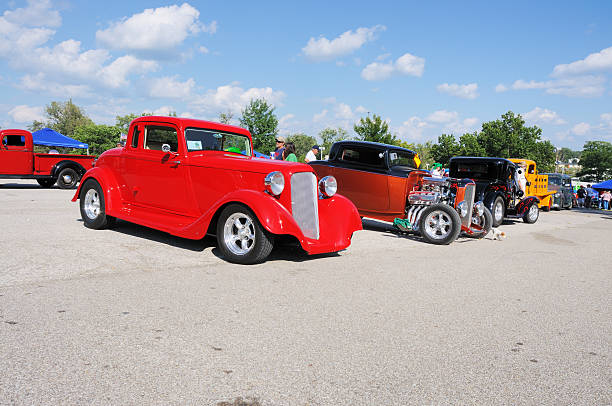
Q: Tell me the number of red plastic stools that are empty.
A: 0